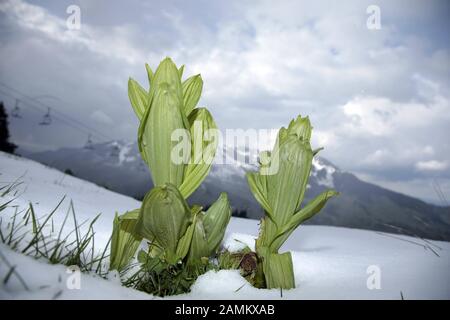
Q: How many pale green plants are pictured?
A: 2